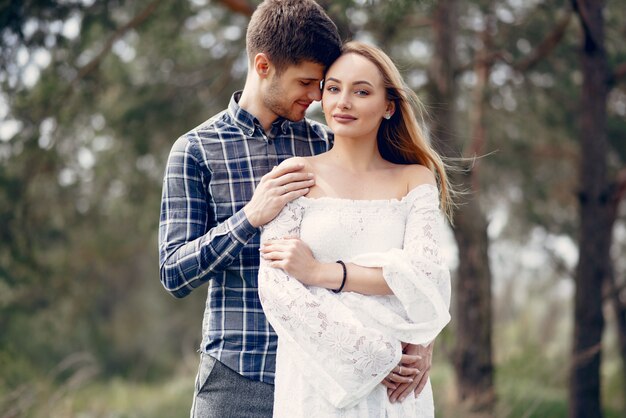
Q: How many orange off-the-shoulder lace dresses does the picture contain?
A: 0